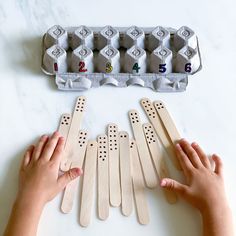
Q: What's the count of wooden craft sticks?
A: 12